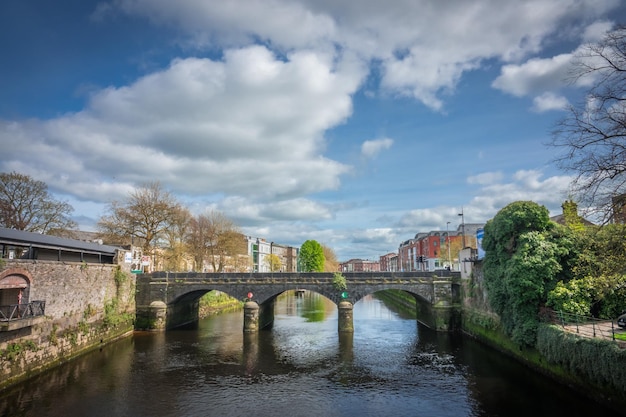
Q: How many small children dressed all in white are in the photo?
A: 0